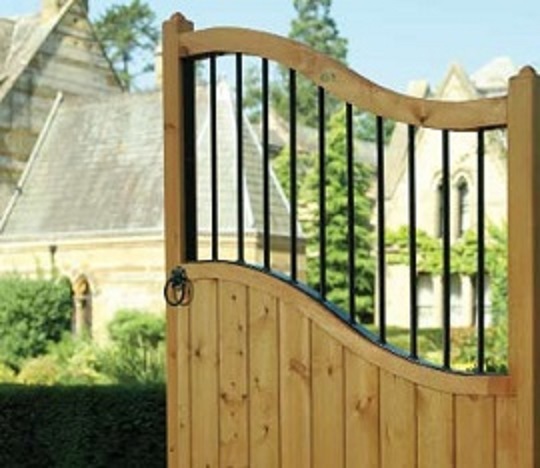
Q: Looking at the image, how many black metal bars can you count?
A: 10